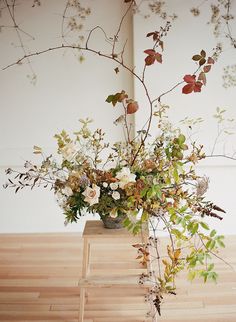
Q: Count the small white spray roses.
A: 3